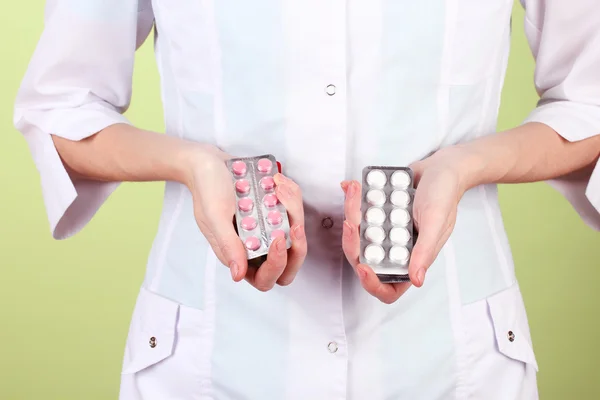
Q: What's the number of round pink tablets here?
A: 10